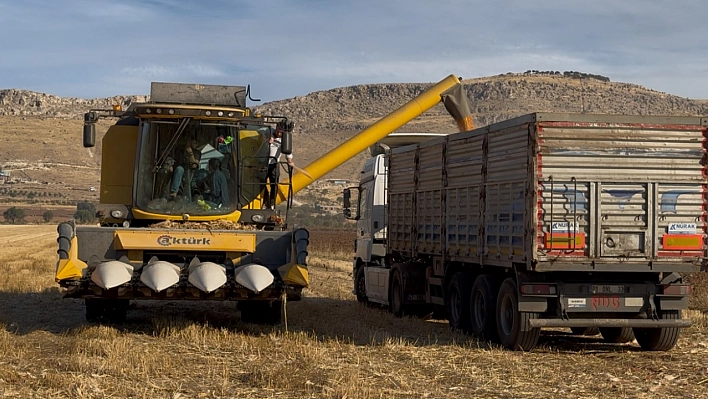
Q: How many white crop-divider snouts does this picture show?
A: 4